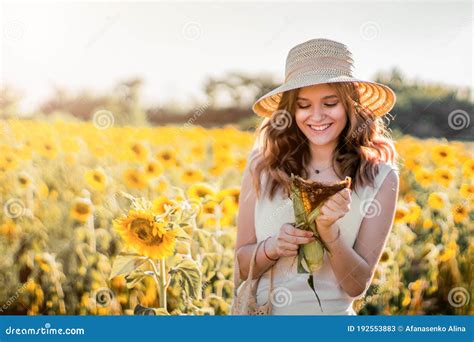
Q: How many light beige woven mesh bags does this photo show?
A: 1